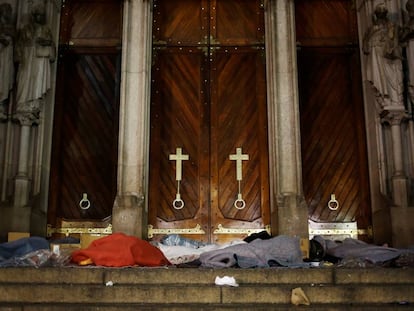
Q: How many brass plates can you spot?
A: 4